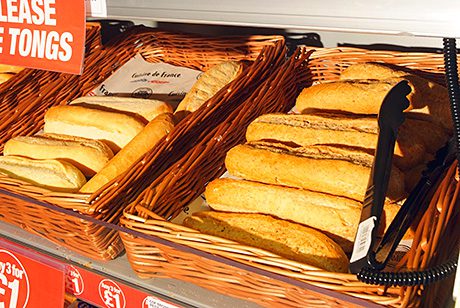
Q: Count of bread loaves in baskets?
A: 12